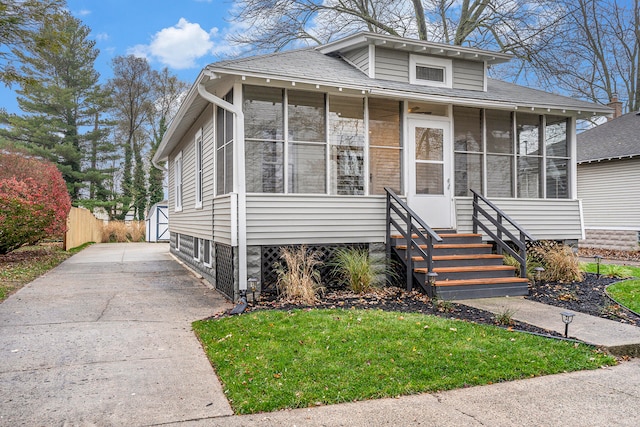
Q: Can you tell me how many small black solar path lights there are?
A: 5